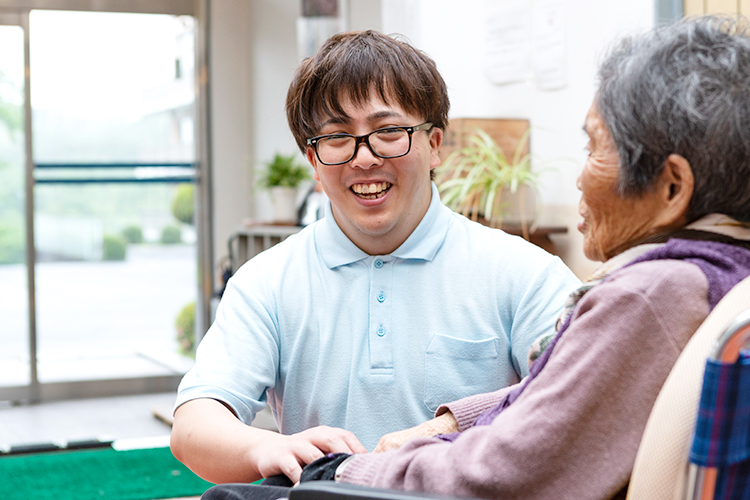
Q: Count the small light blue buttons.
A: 3